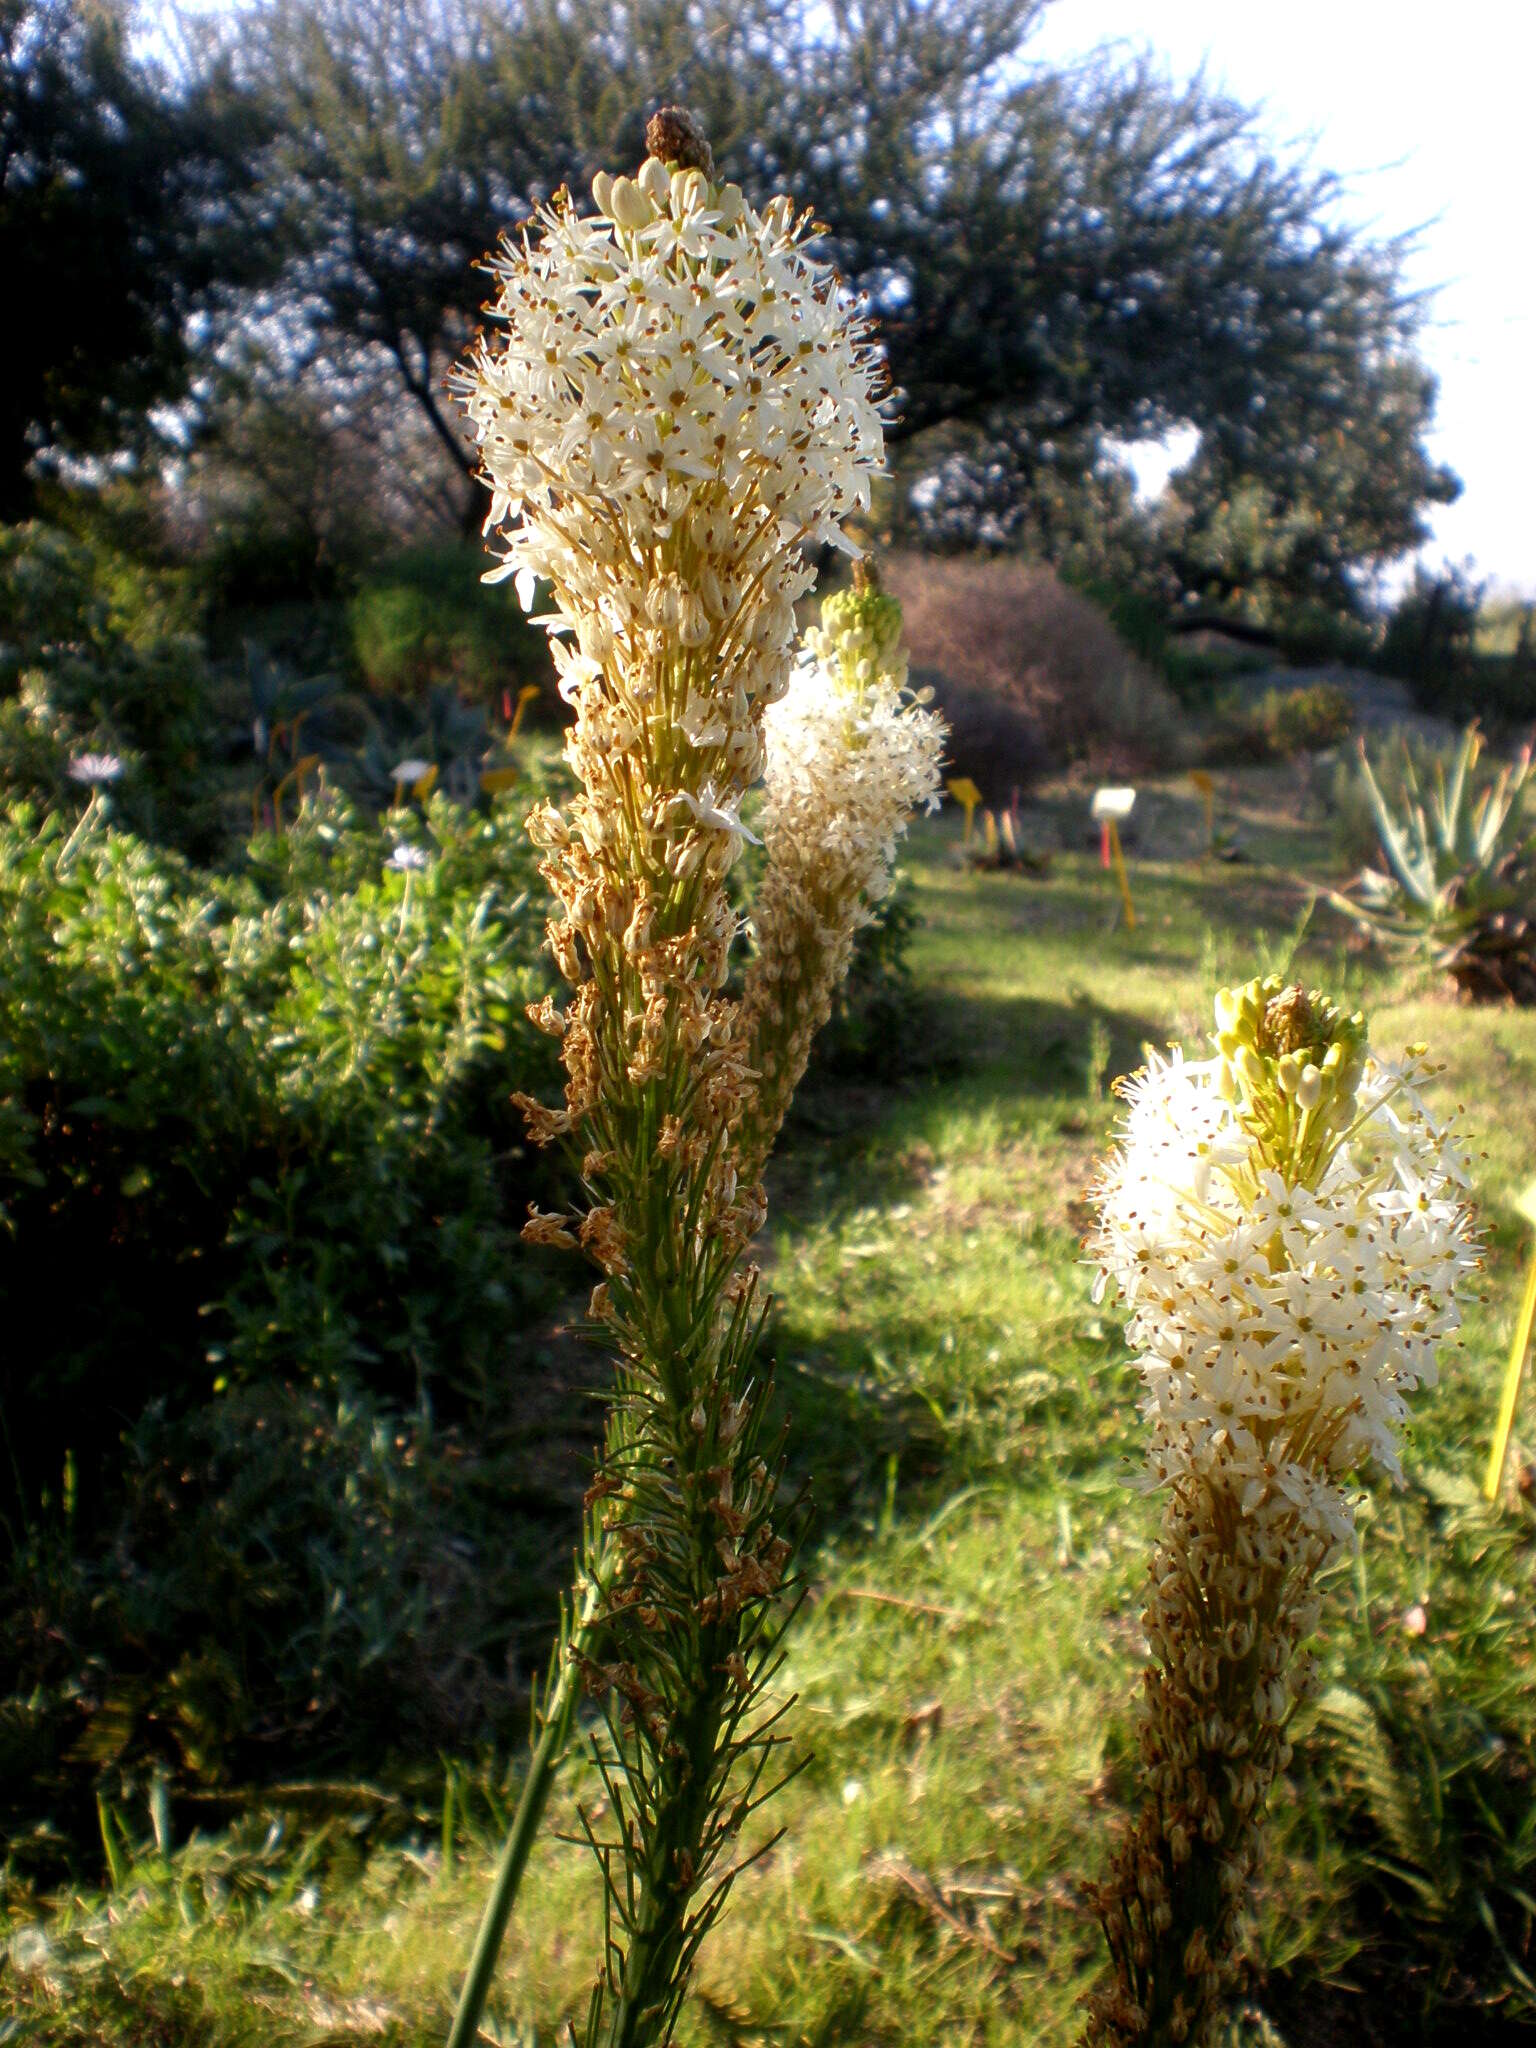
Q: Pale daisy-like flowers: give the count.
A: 2